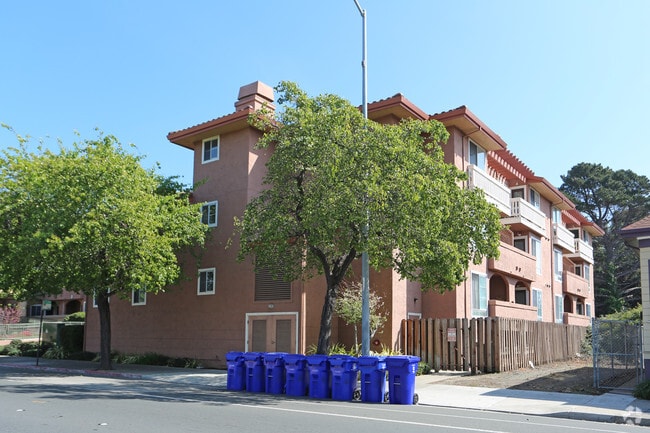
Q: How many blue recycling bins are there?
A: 8